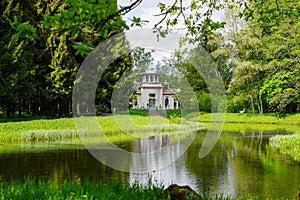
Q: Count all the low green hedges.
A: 2